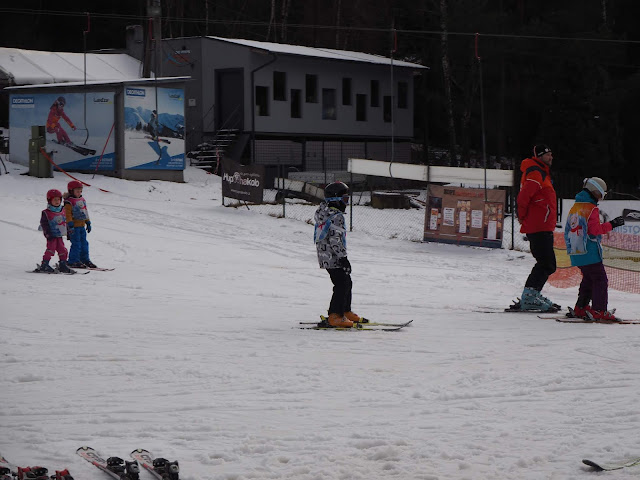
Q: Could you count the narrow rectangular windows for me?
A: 10